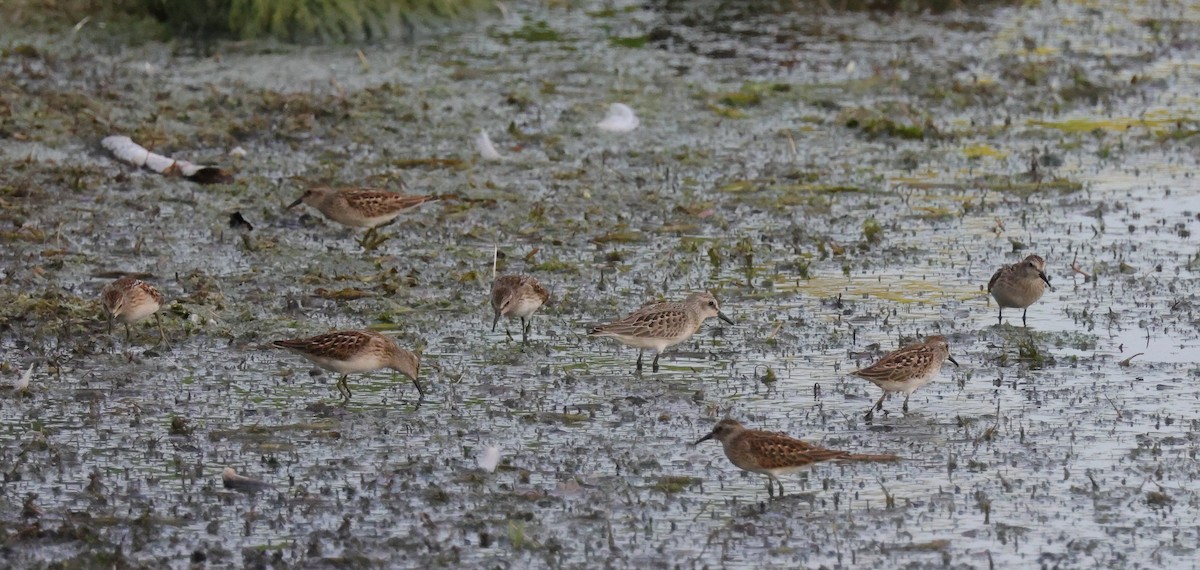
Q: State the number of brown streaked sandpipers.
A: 8